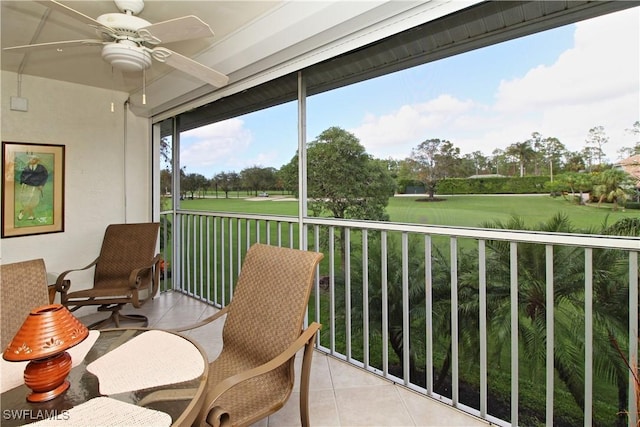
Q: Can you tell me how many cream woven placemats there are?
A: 3